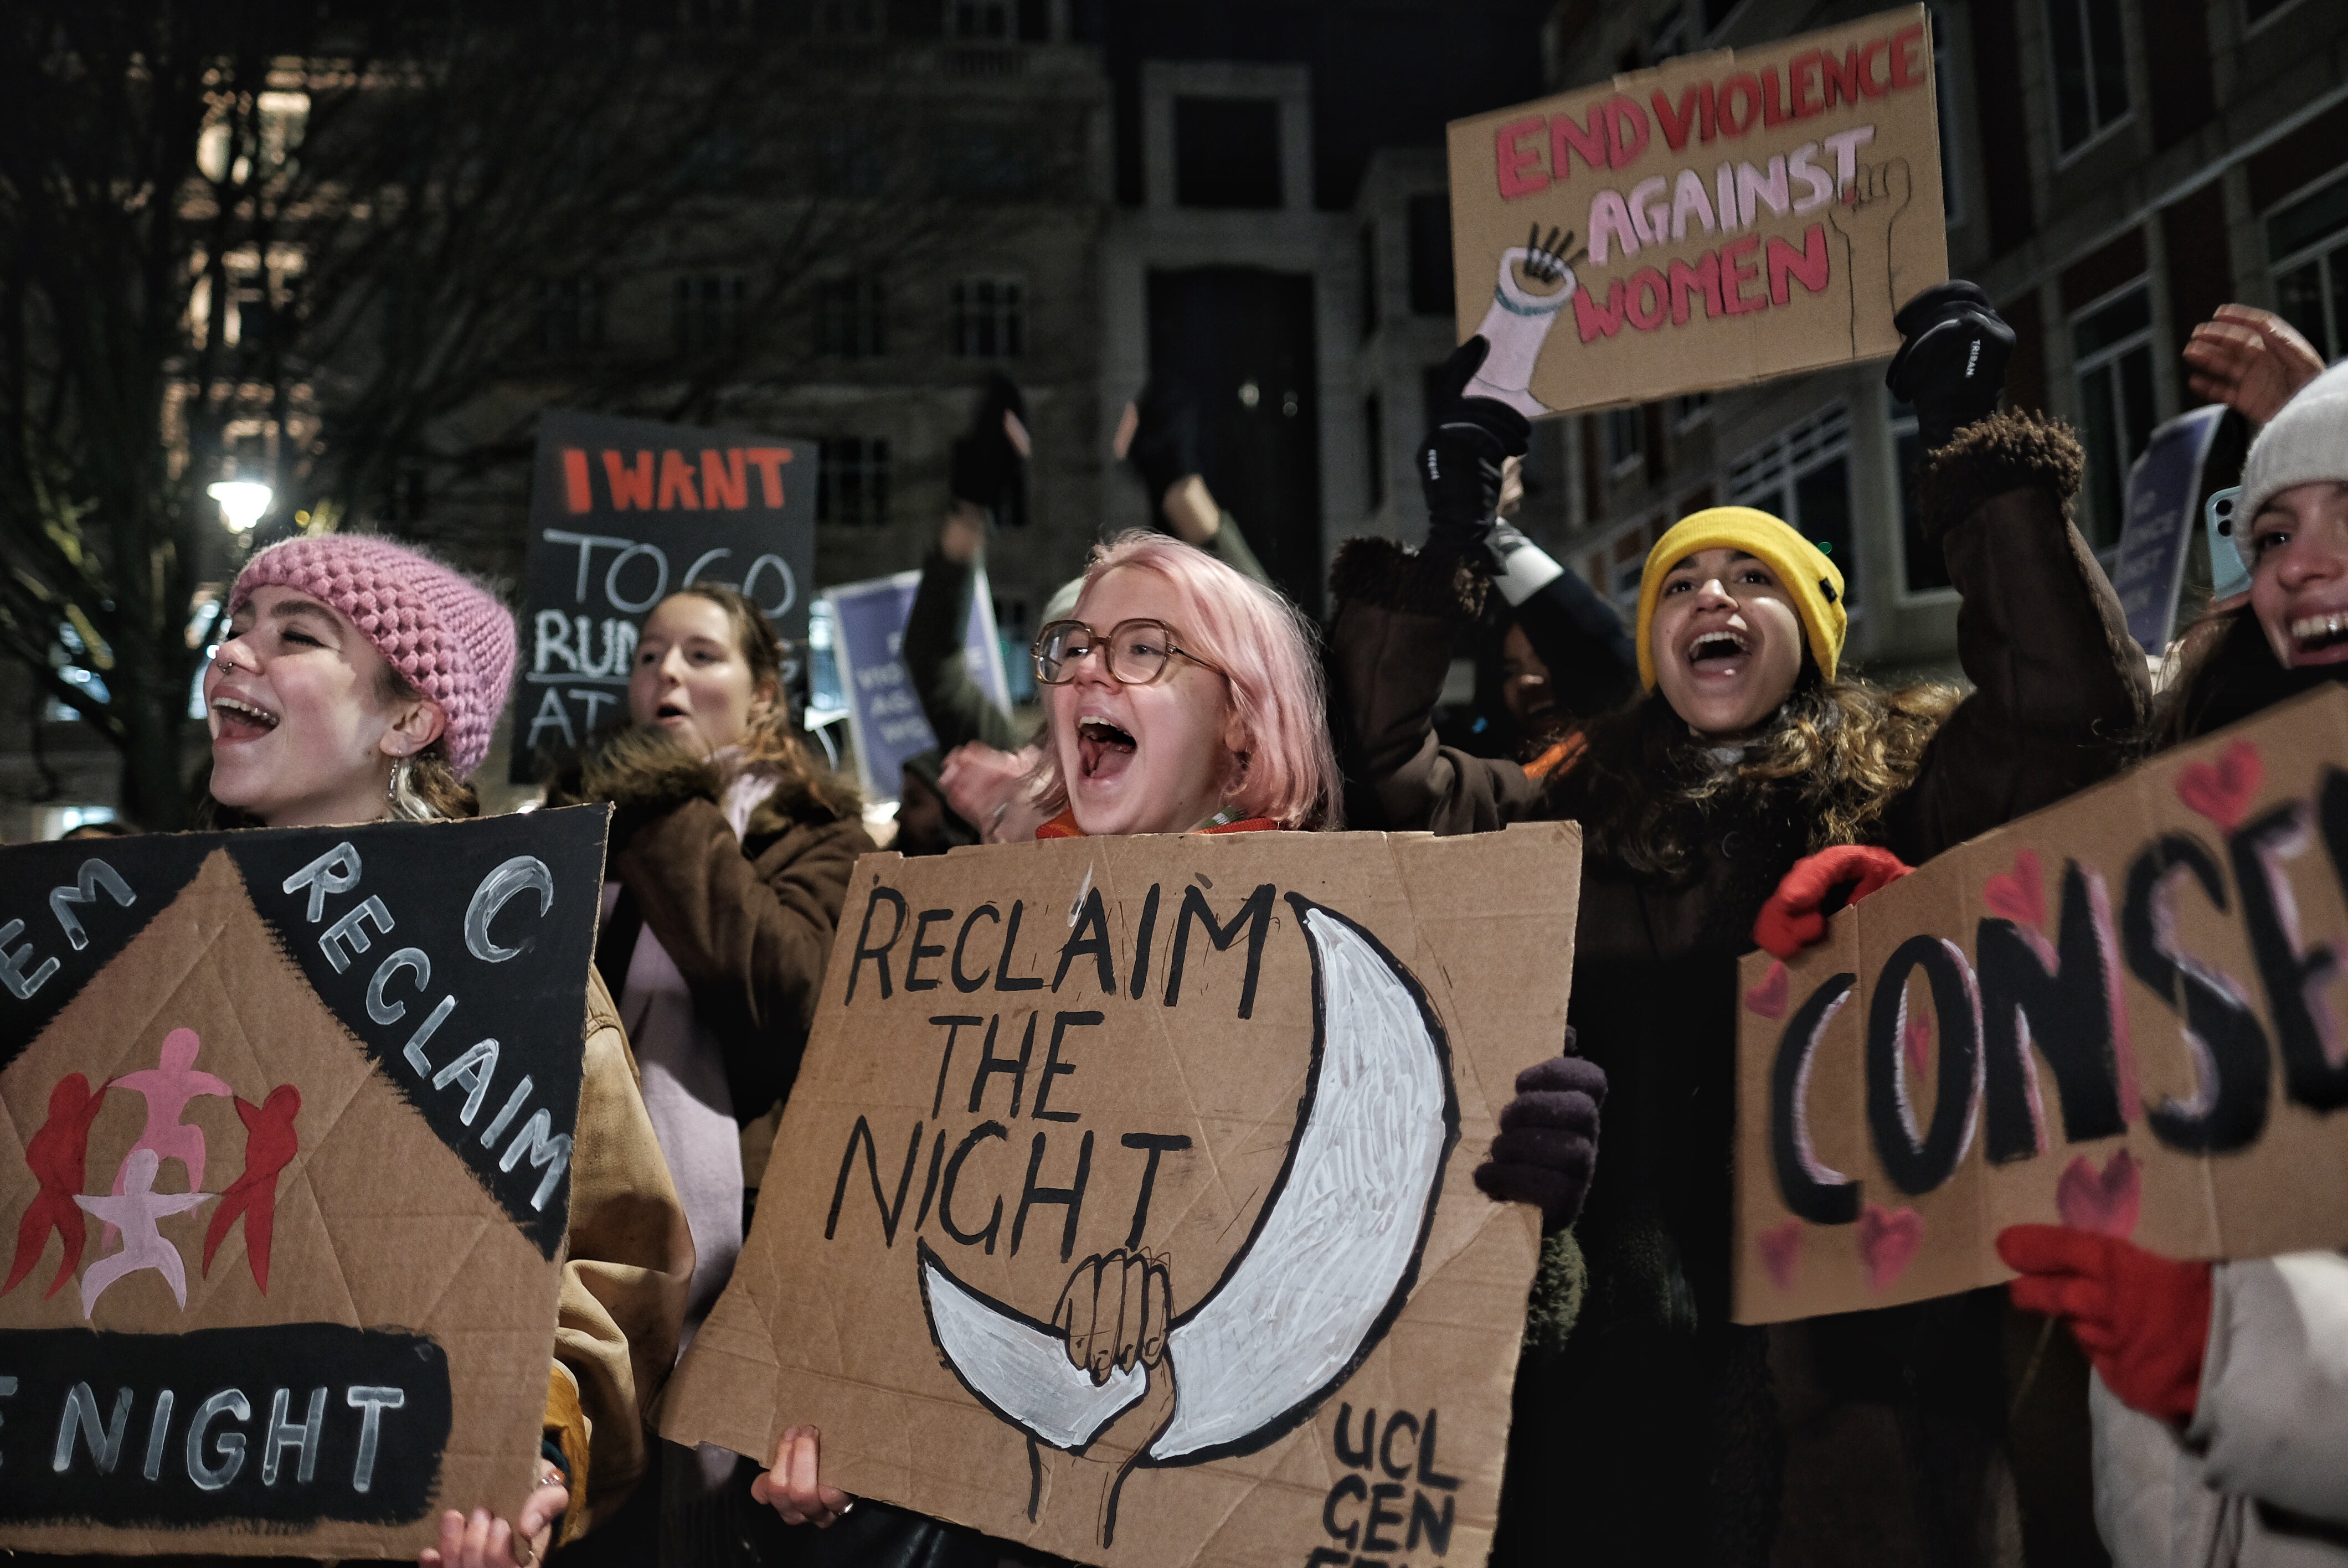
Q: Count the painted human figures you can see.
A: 4